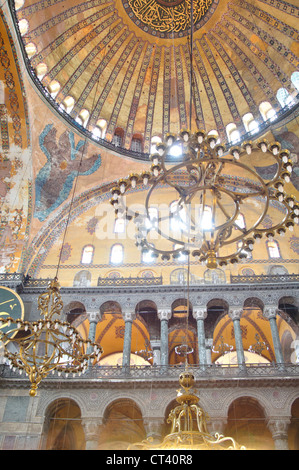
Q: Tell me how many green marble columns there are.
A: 6